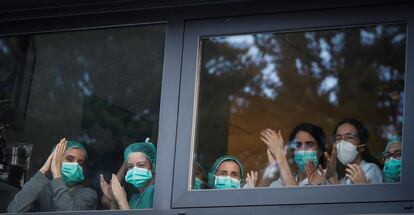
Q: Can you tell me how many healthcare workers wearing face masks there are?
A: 7